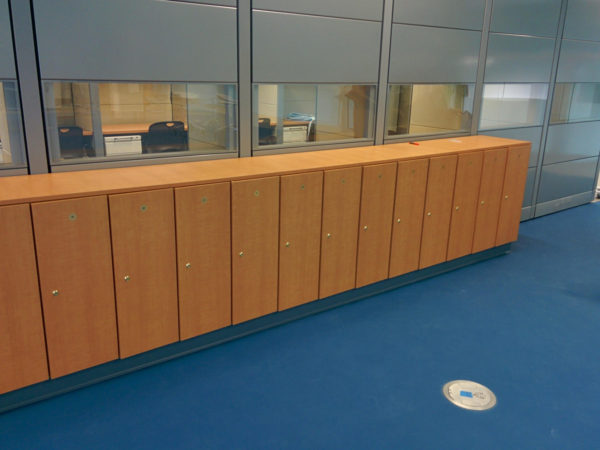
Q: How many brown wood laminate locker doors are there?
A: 13